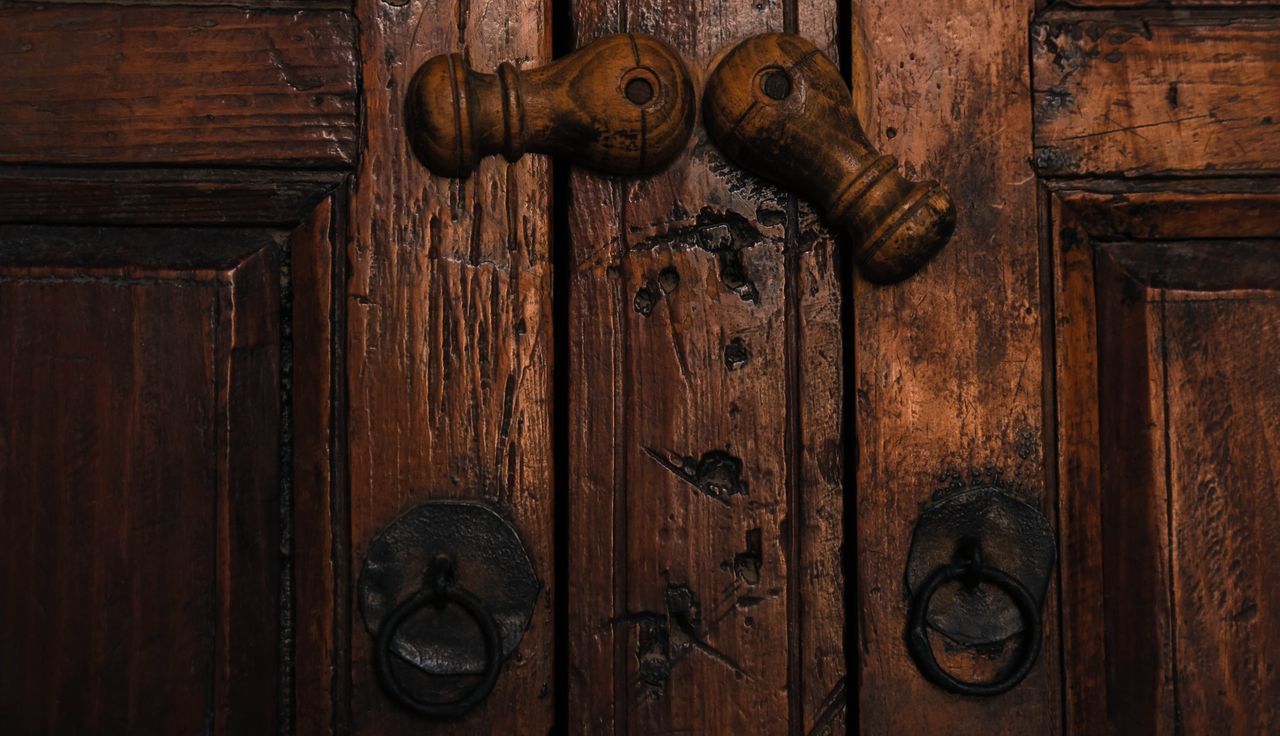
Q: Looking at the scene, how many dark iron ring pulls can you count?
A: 2